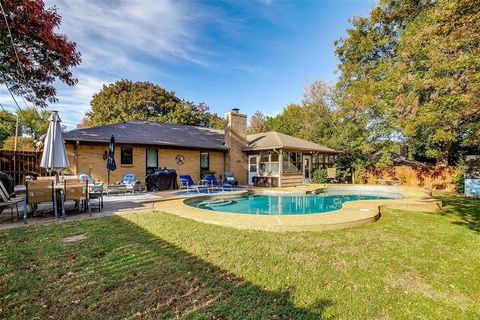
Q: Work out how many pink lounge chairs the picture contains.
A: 0